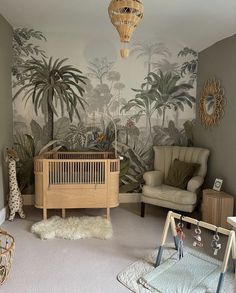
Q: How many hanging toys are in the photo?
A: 3